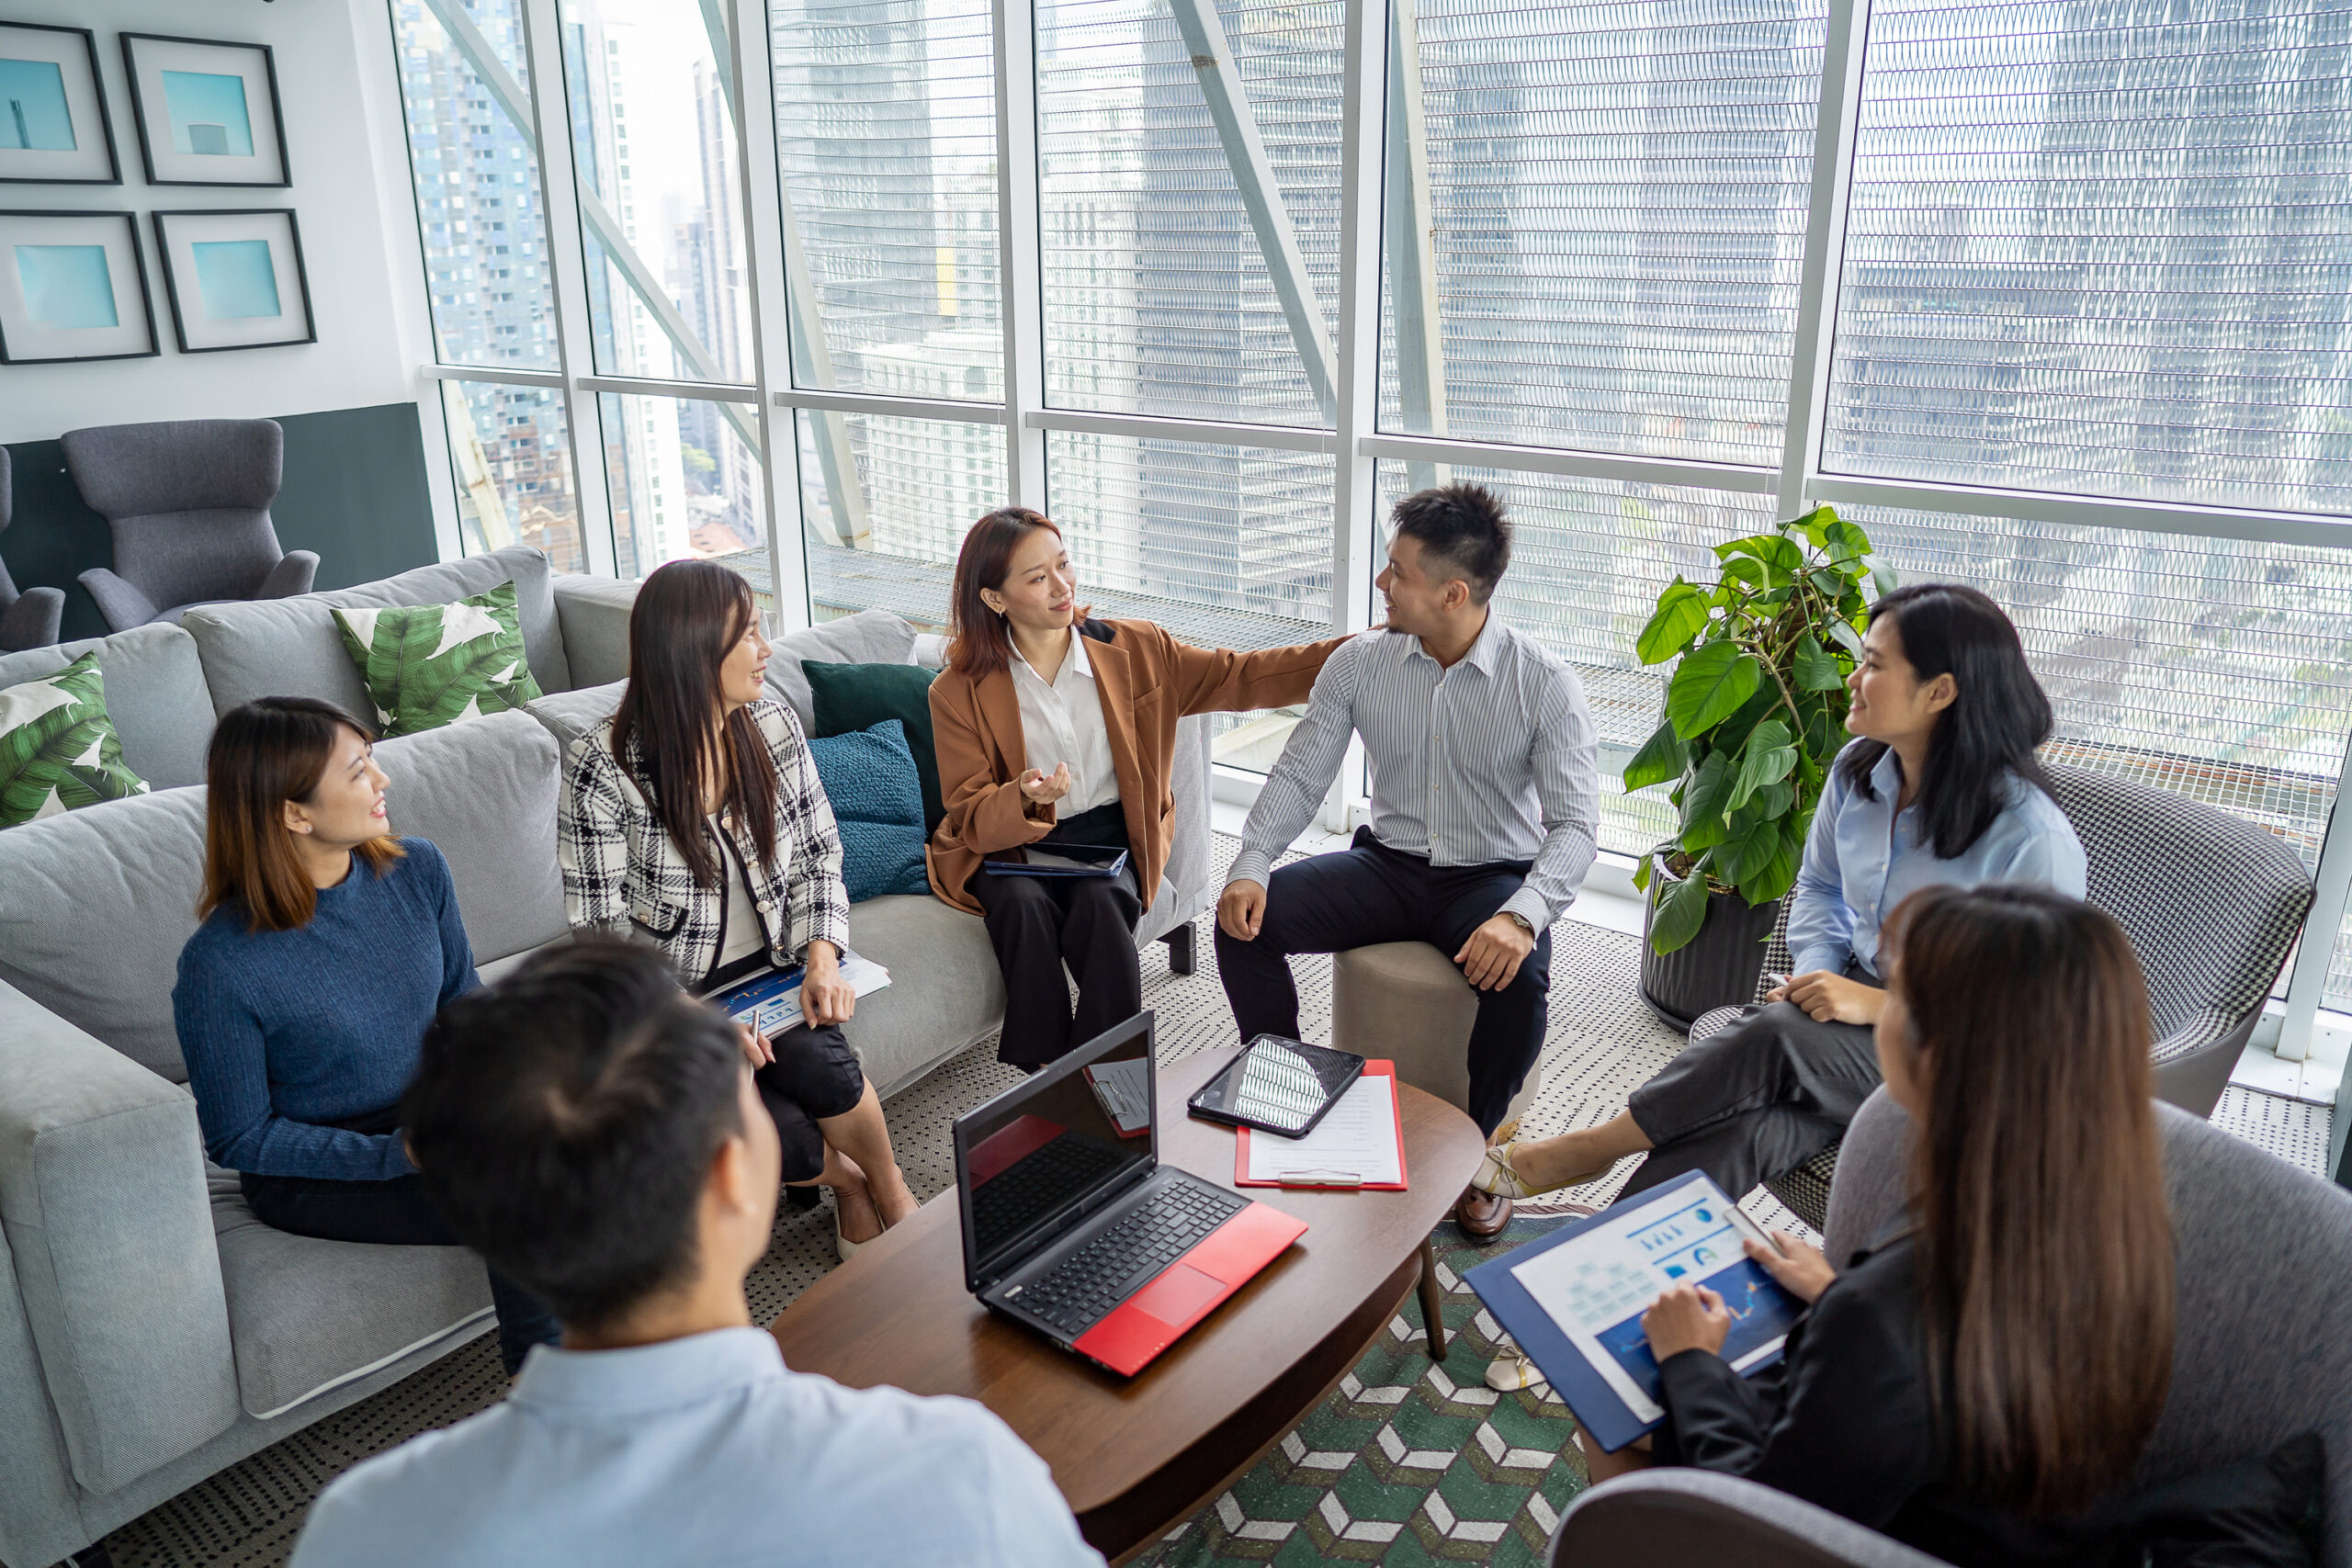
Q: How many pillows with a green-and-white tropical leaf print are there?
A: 2